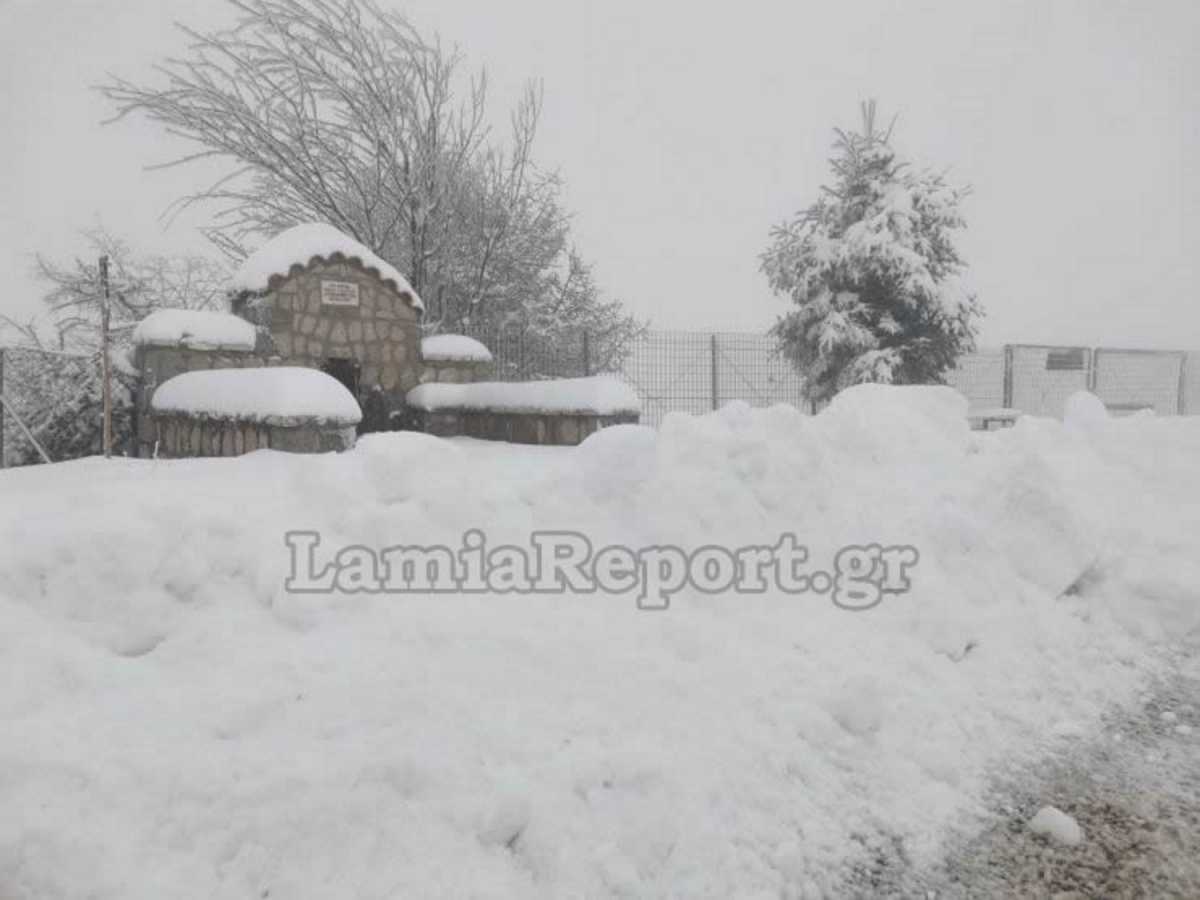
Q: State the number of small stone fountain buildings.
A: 1